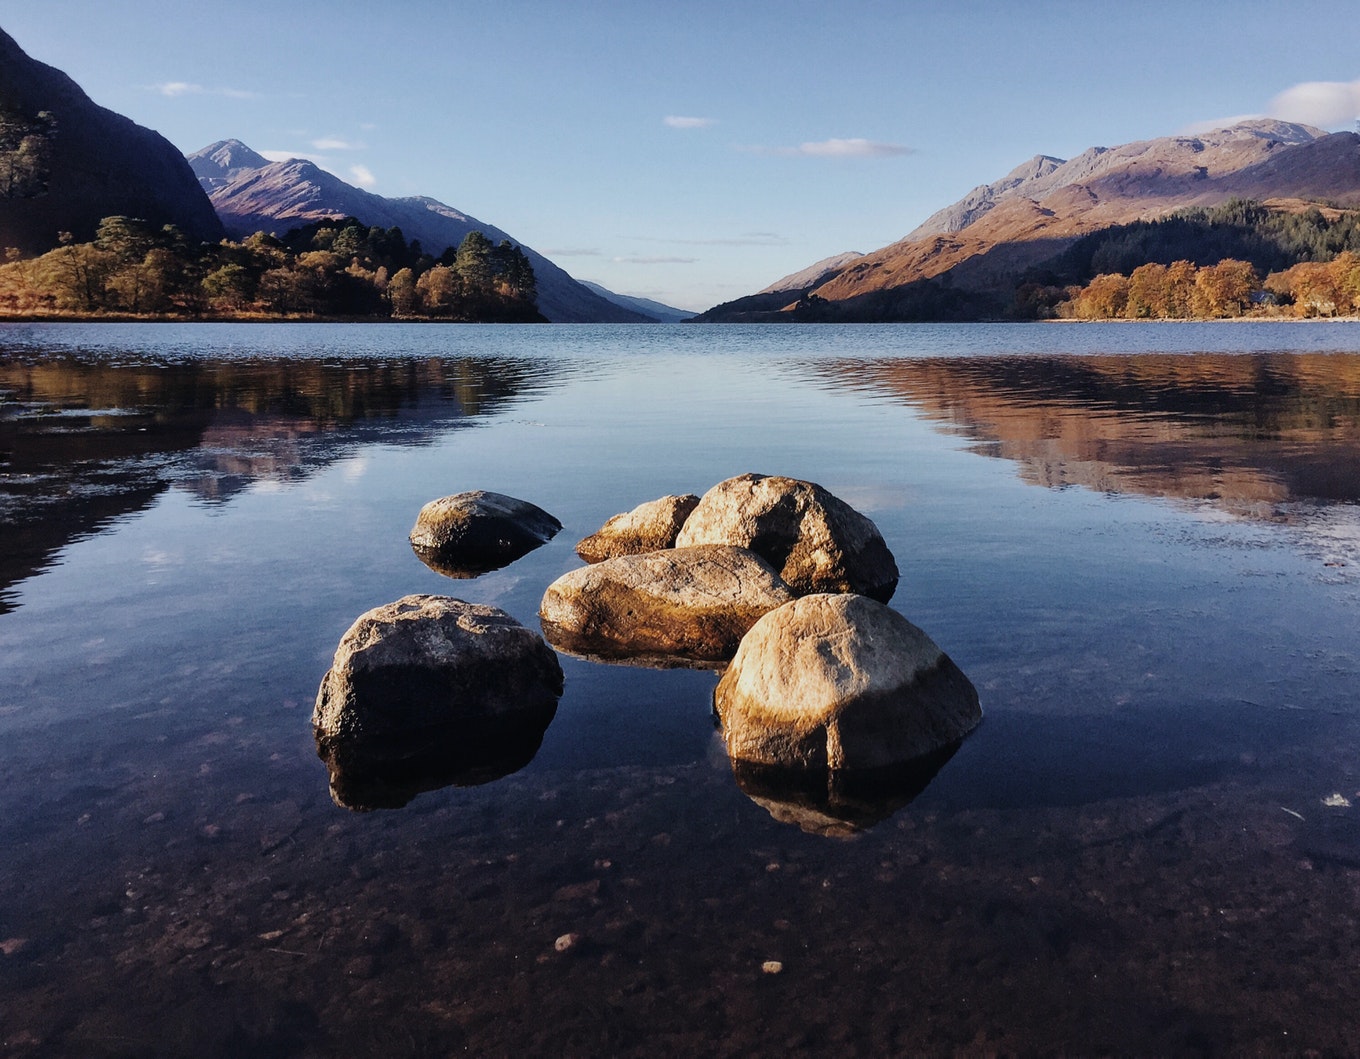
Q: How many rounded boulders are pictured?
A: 6